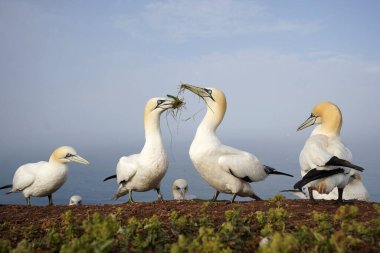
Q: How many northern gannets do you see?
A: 7